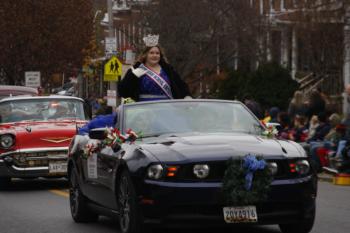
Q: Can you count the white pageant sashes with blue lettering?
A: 1